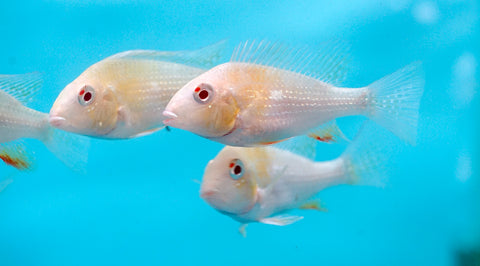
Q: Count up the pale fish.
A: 4